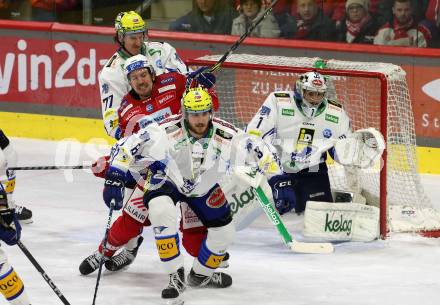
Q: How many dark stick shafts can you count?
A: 4